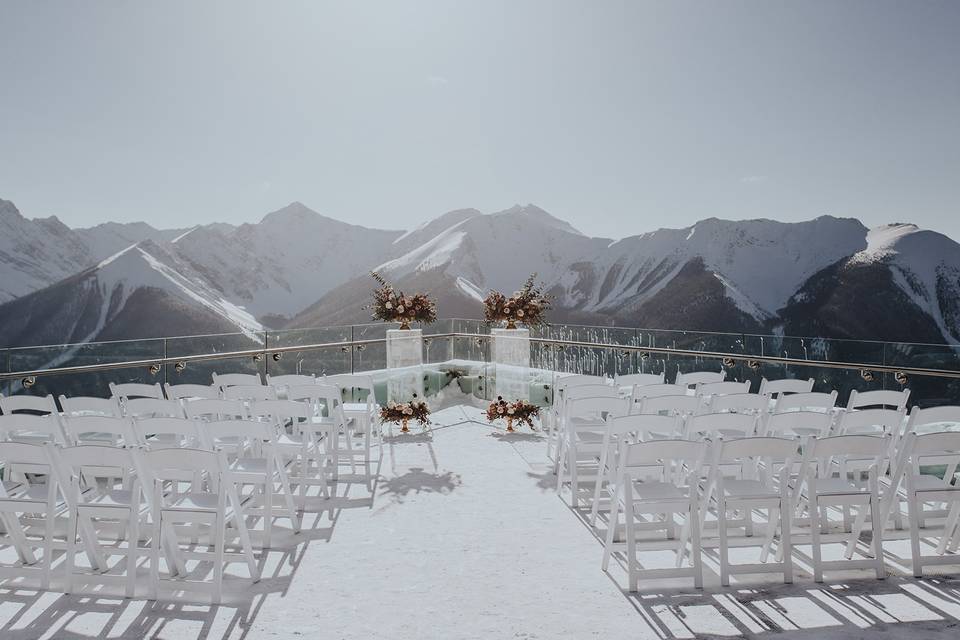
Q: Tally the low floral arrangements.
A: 2